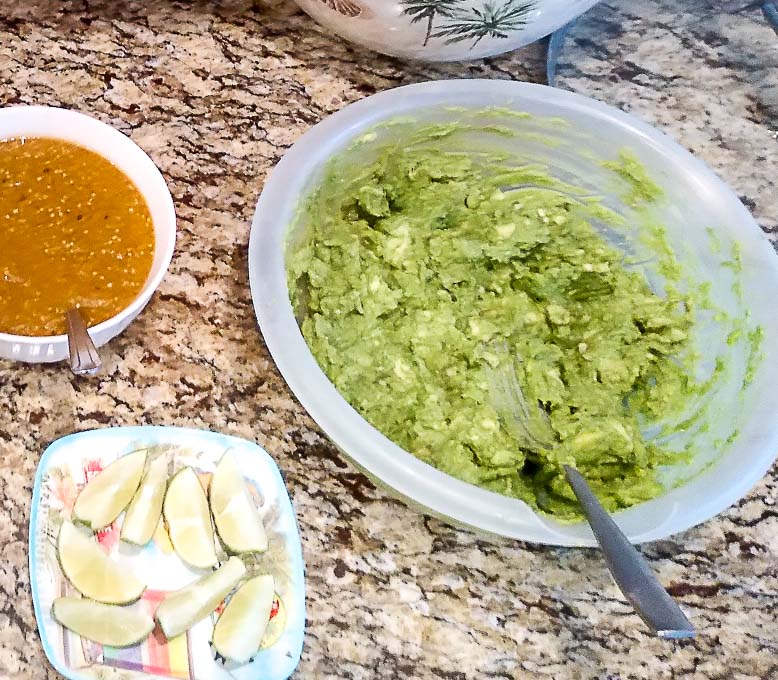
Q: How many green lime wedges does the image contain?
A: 8